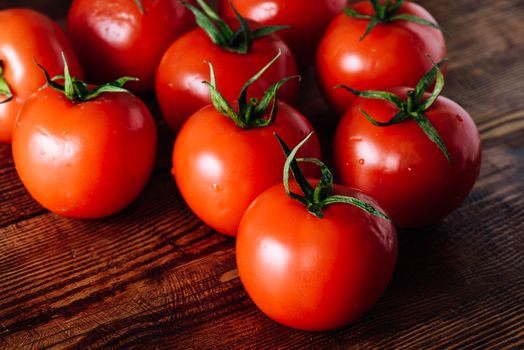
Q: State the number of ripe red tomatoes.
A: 9